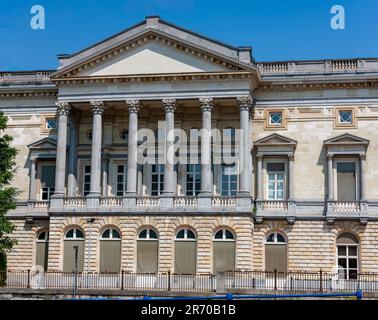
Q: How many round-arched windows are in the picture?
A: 8